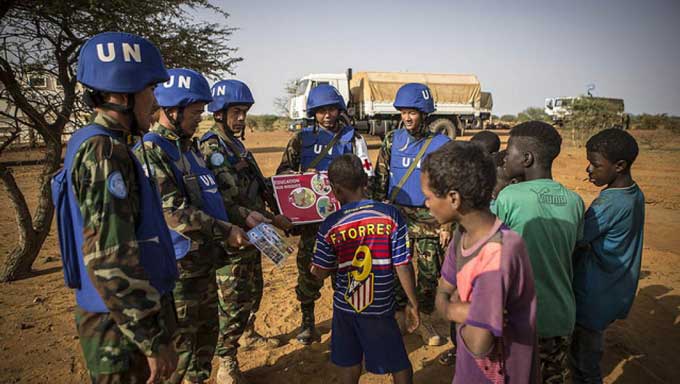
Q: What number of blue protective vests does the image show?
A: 5